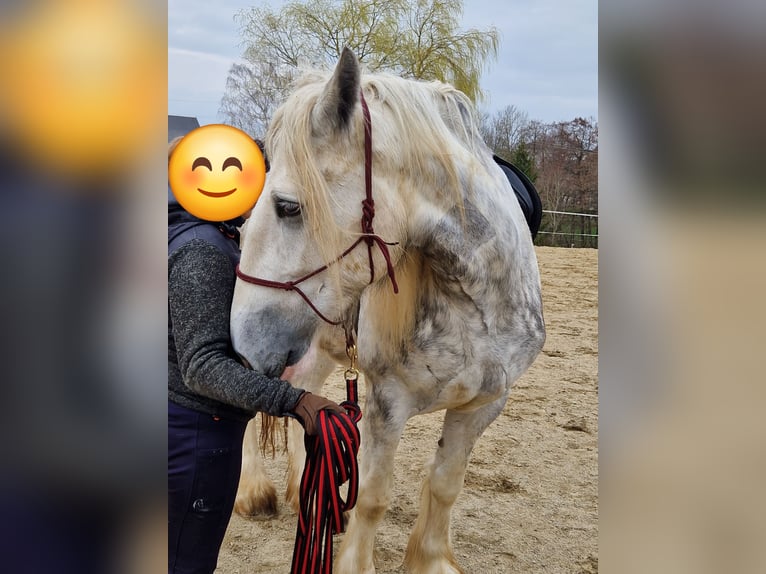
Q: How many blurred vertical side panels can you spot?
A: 2